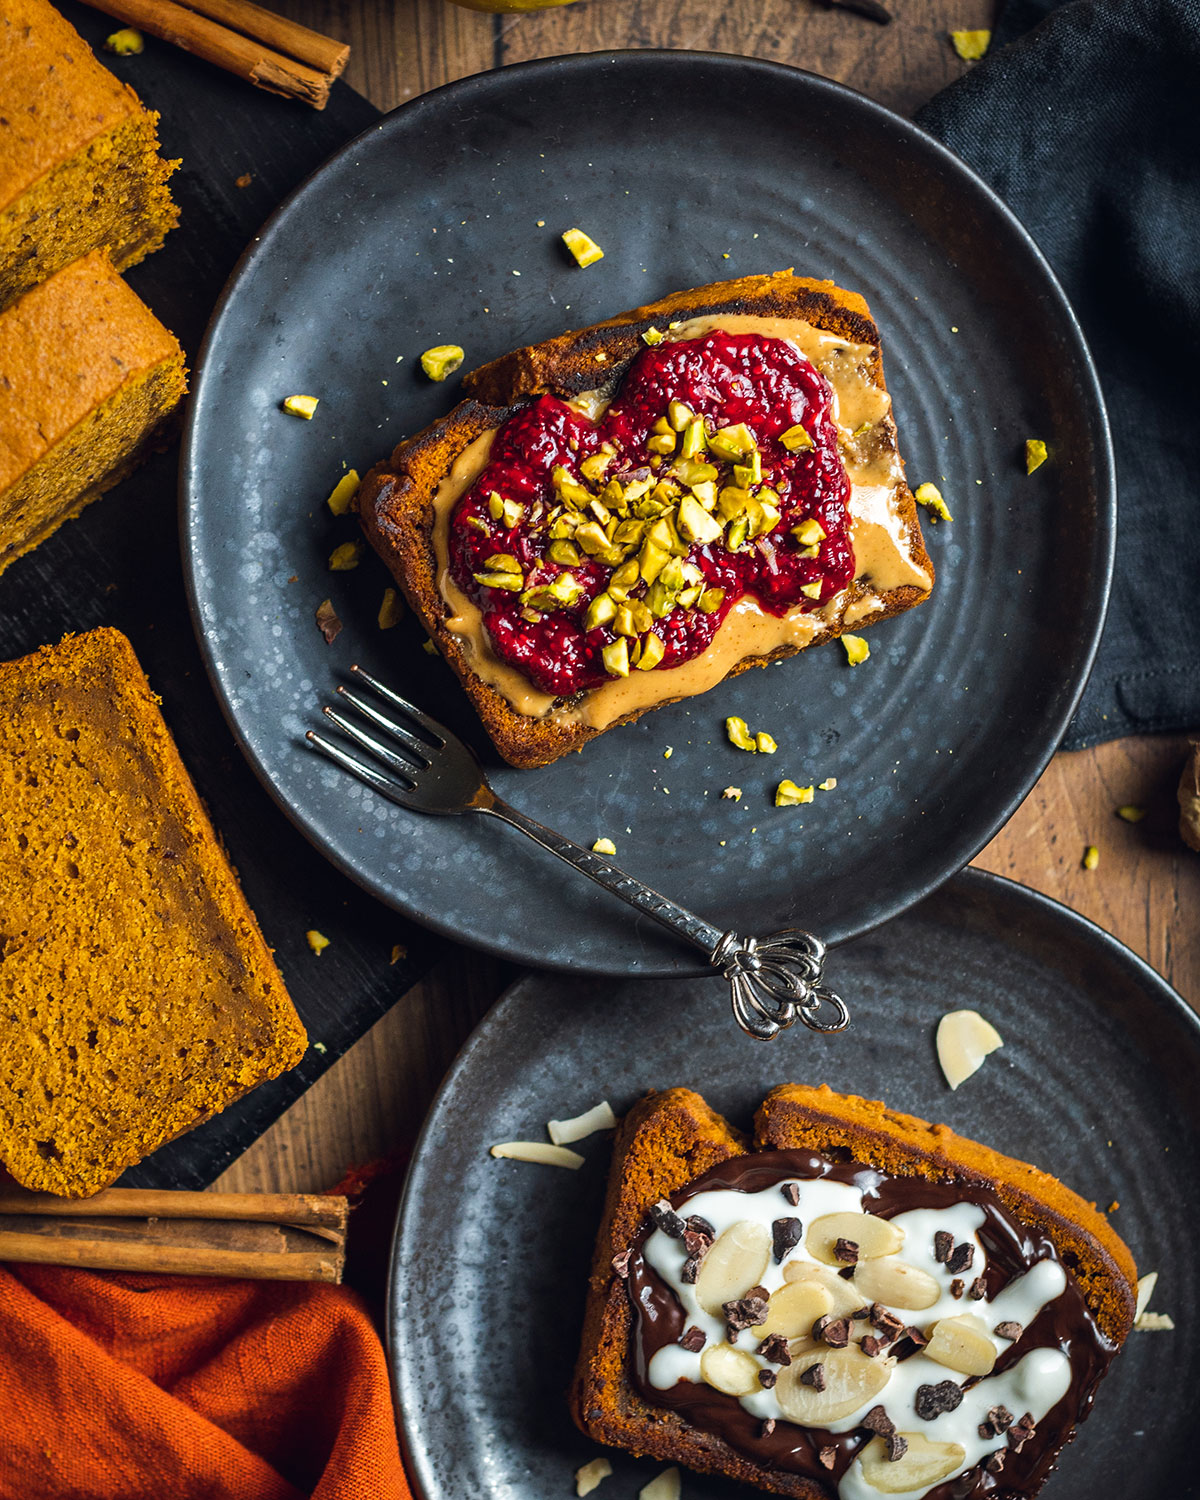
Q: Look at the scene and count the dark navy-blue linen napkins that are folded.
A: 1